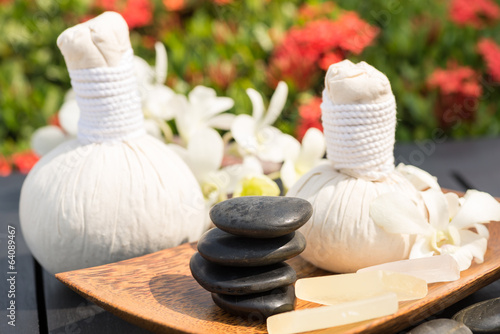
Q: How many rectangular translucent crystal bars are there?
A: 3